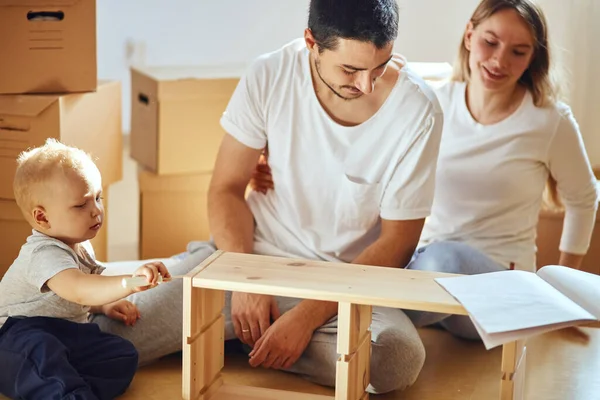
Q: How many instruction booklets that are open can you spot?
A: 1